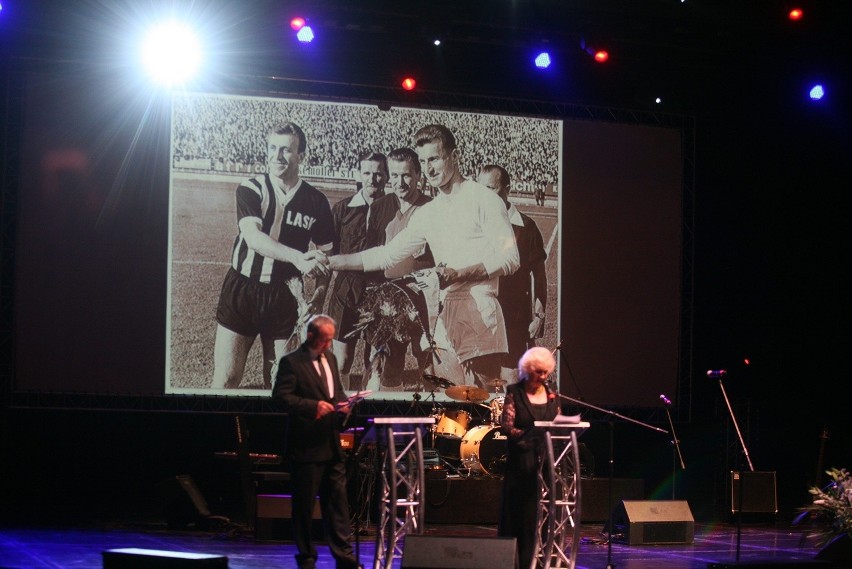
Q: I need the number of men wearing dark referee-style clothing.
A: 3